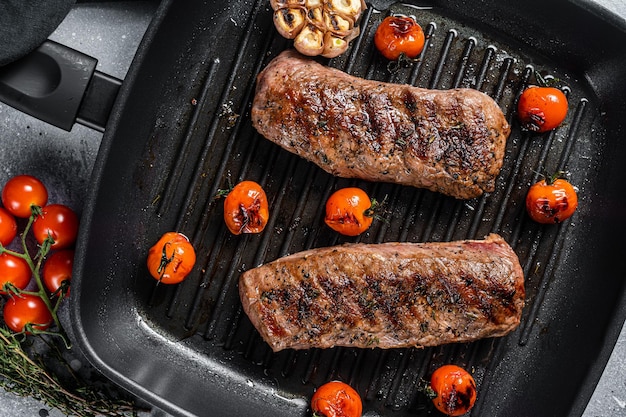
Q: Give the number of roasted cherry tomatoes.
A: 8